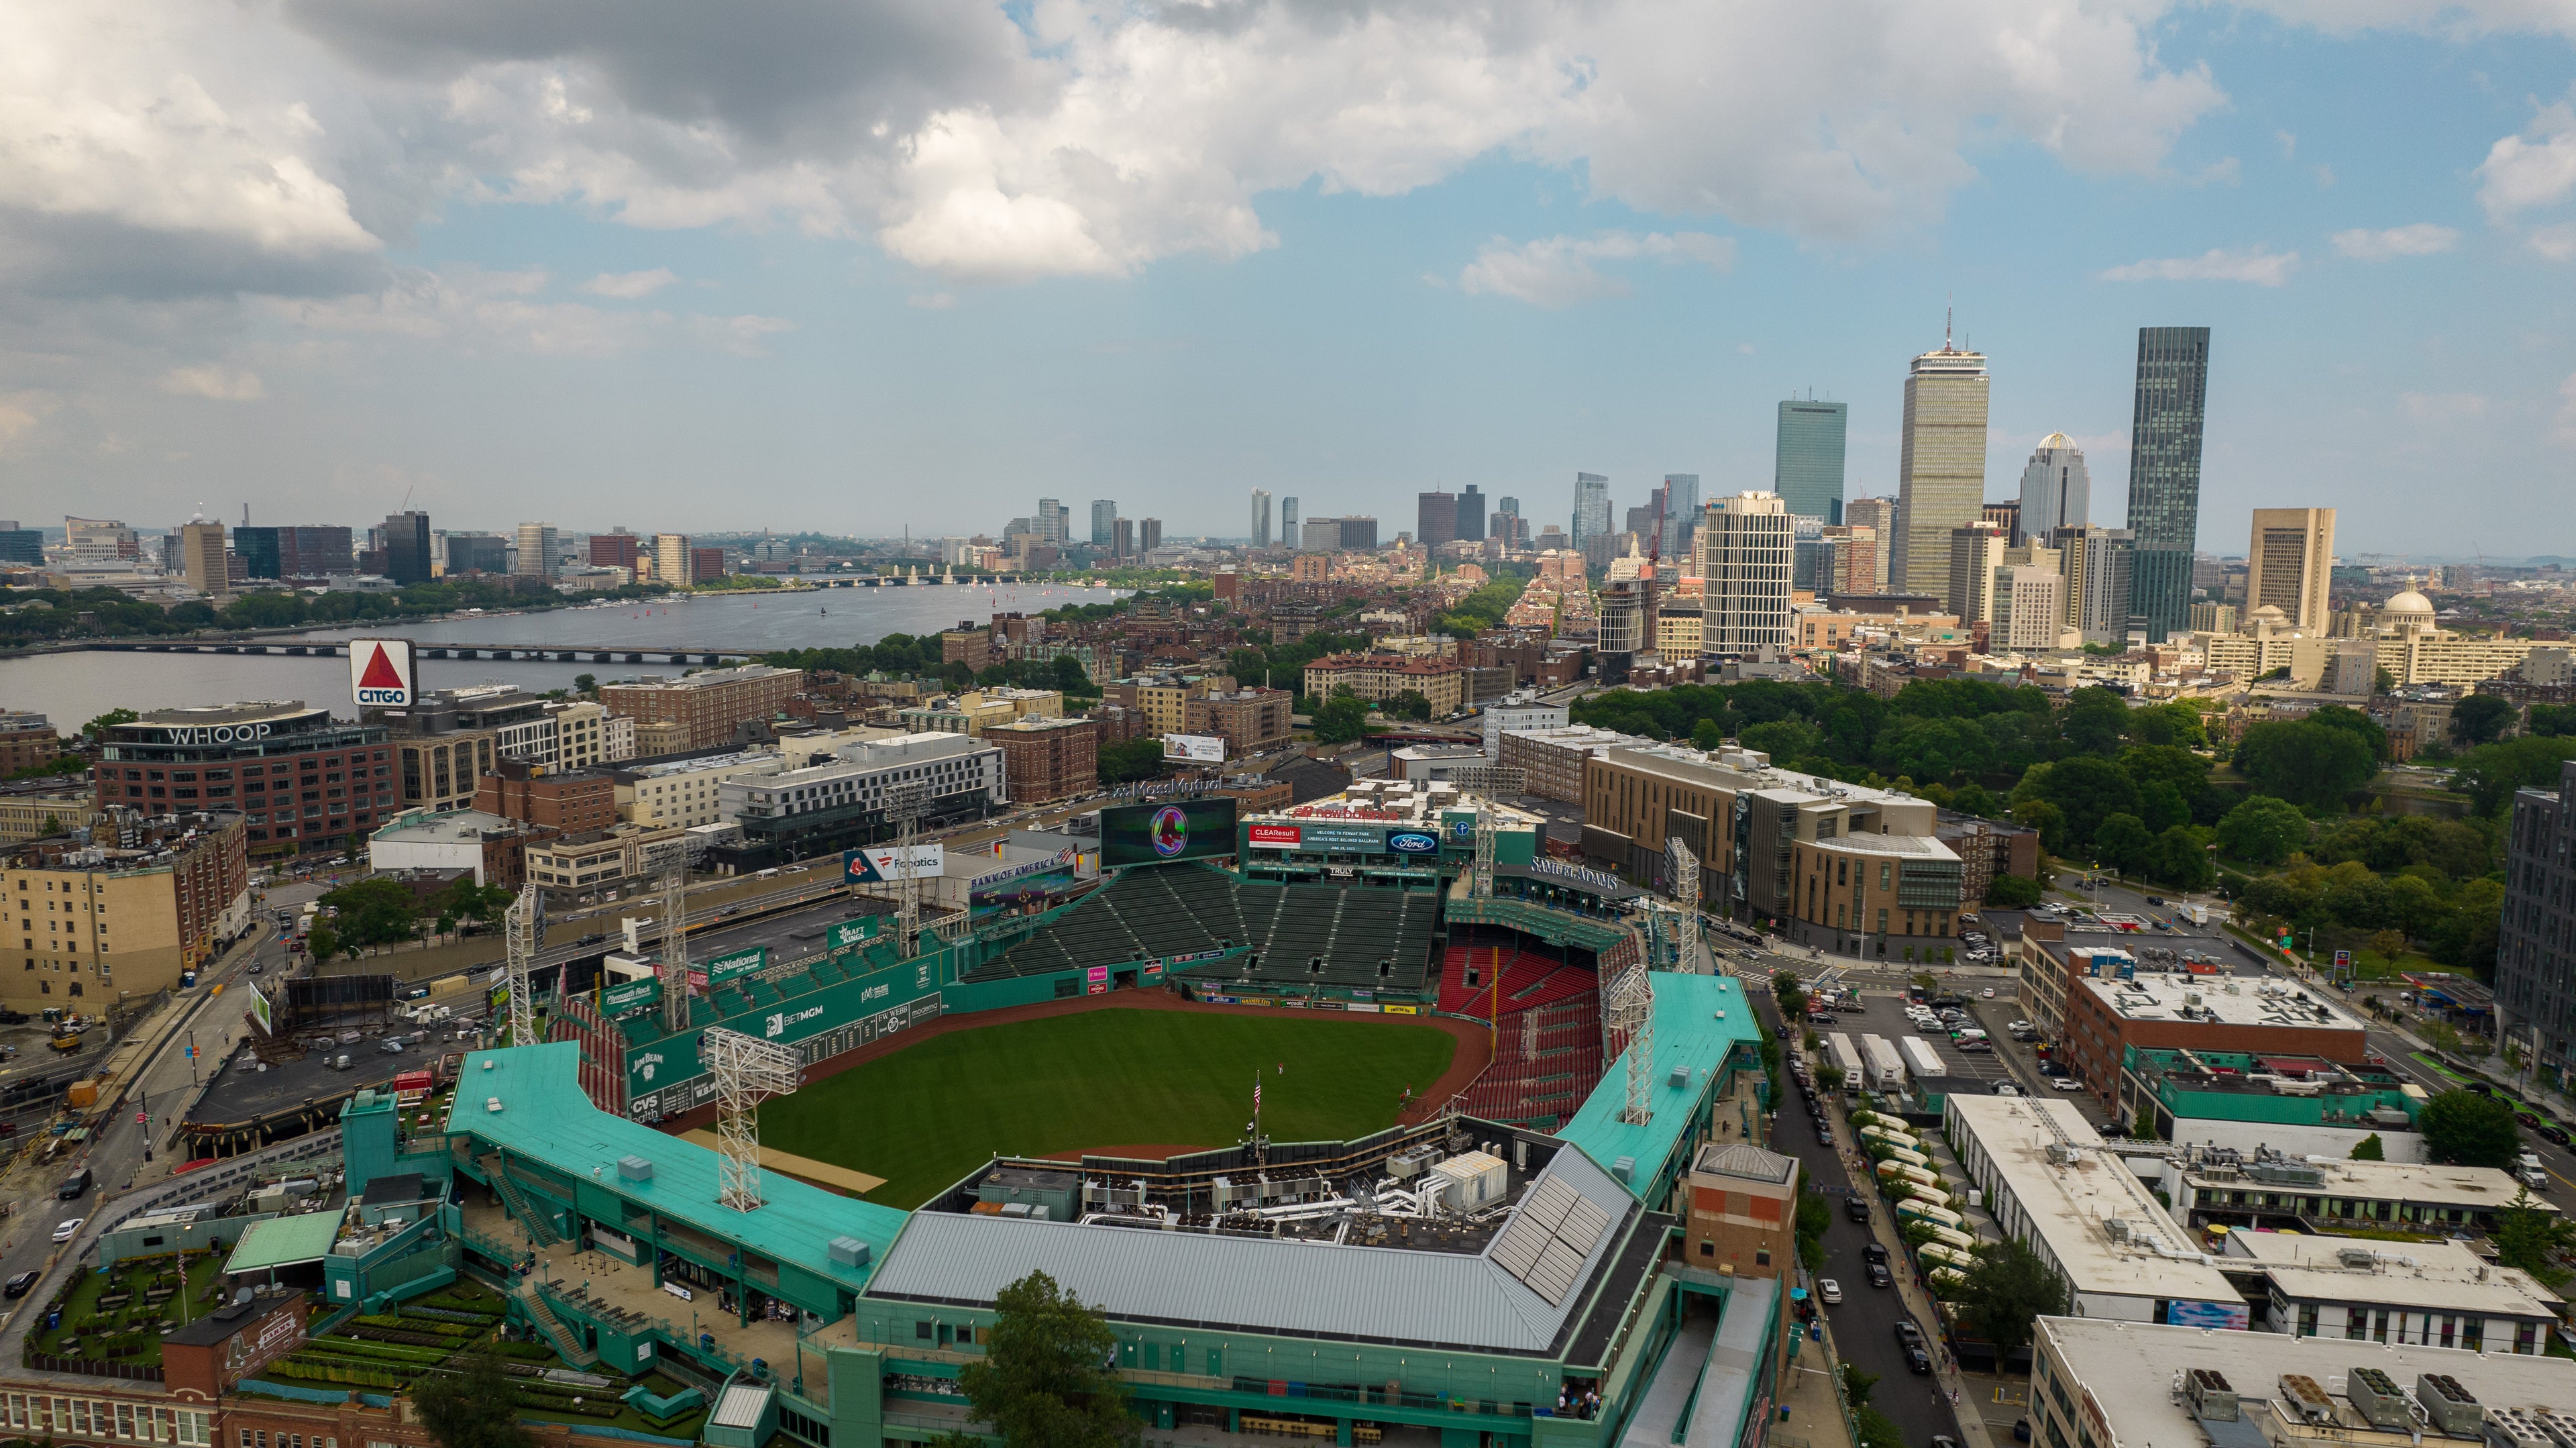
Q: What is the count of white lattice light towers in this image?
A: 7